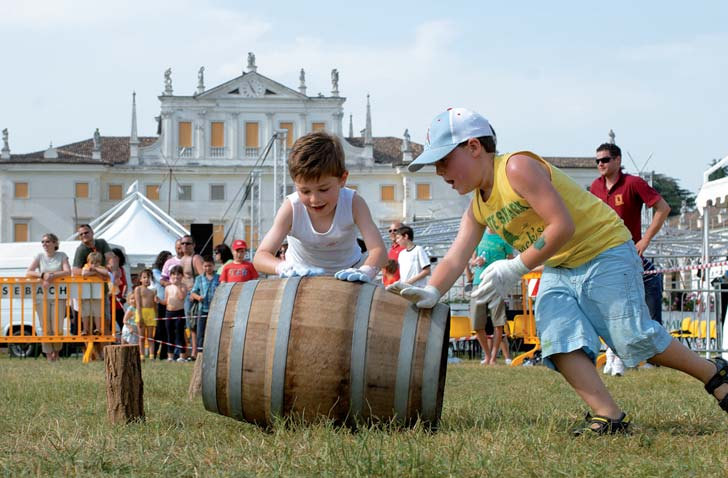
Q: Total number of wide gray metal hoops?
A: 6